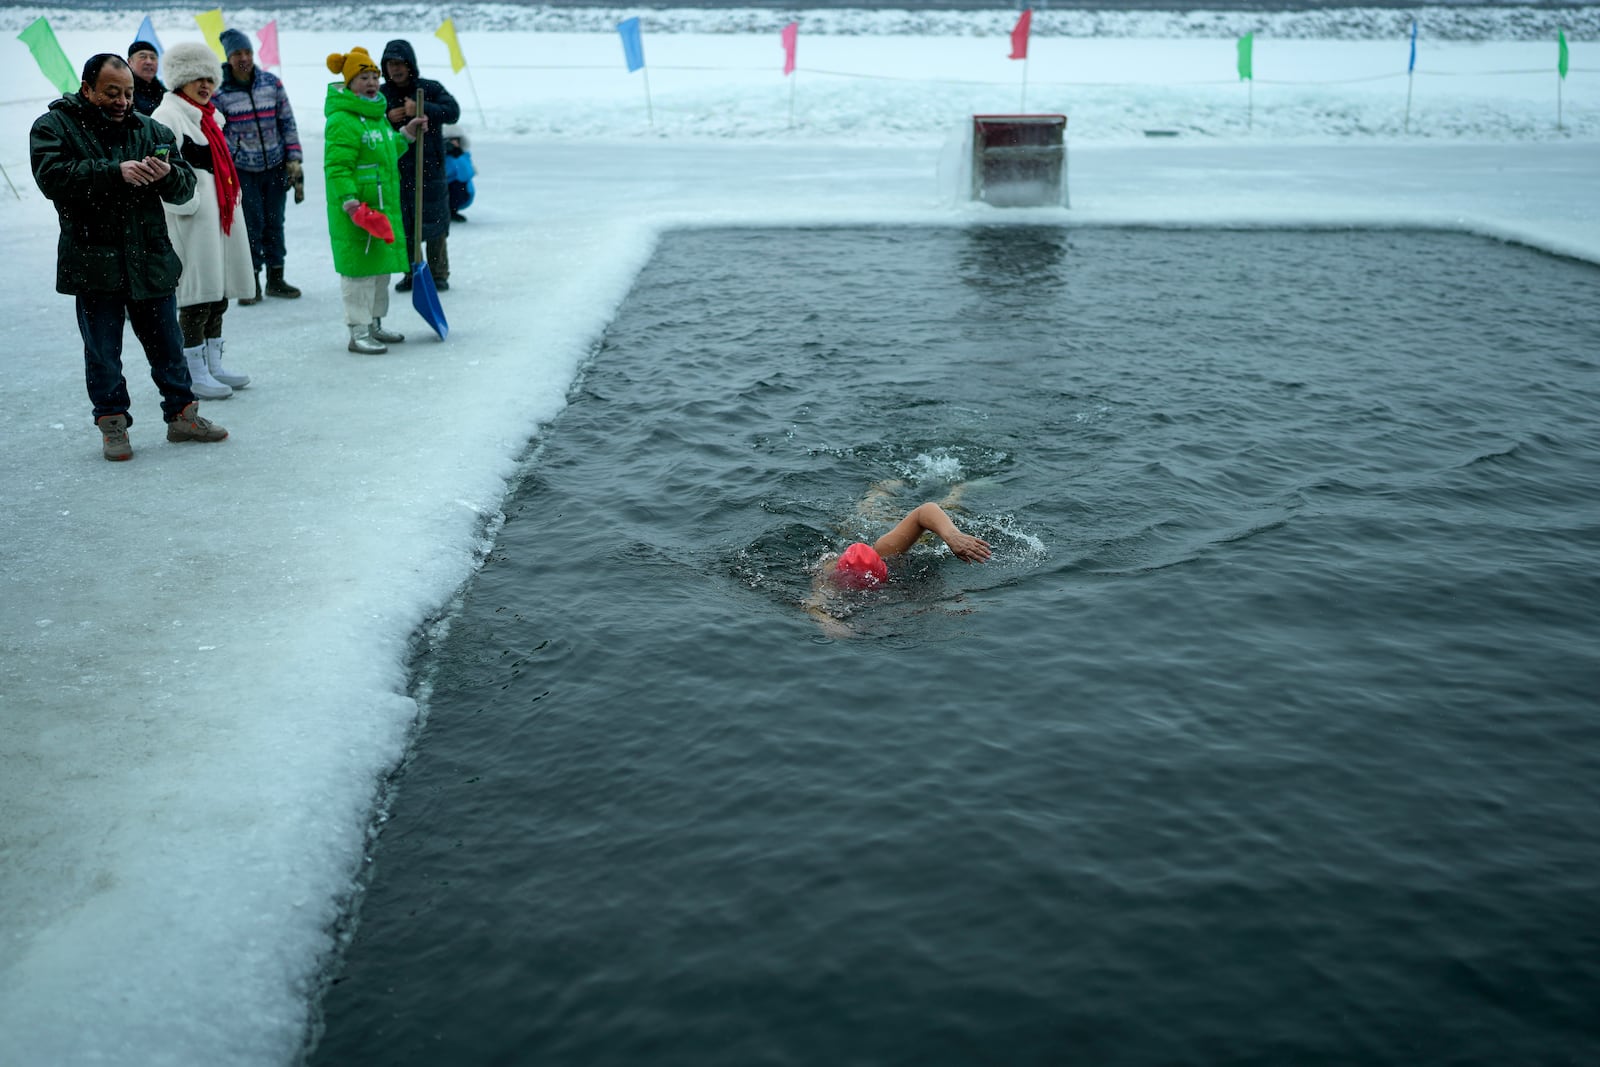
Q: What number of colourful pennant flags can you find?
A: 11